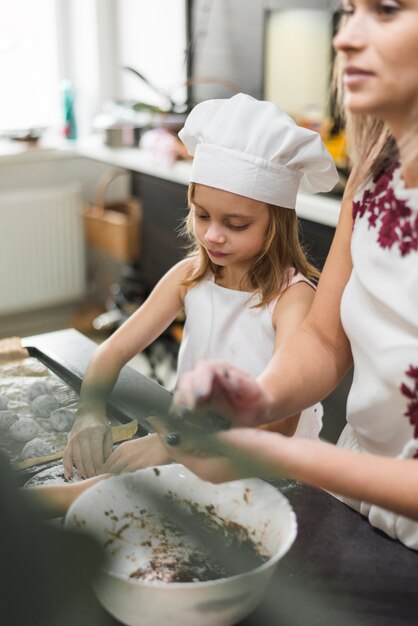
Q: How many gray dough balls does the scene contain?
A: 7